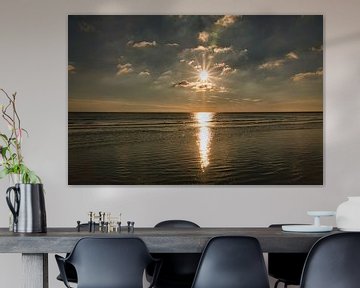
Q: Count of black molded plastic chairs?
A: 6